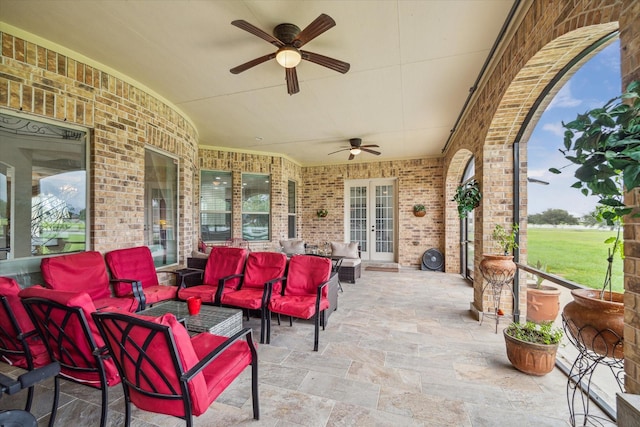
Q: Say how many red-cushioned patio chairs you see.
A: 8